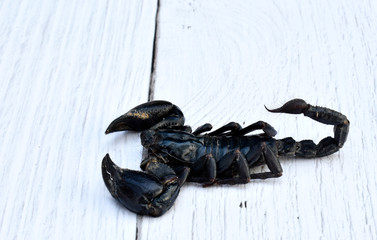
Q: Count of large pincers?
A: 2